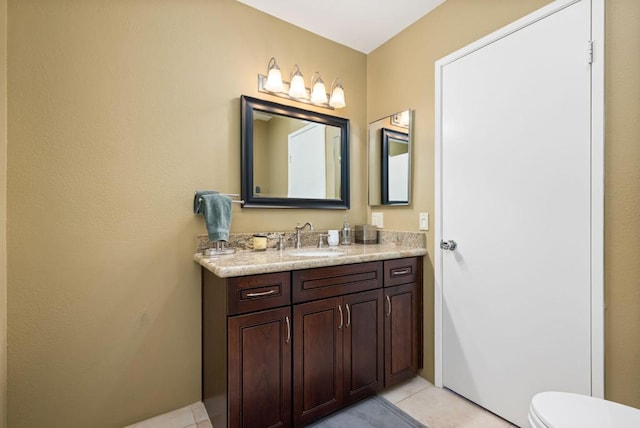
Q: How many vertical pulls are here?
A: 4